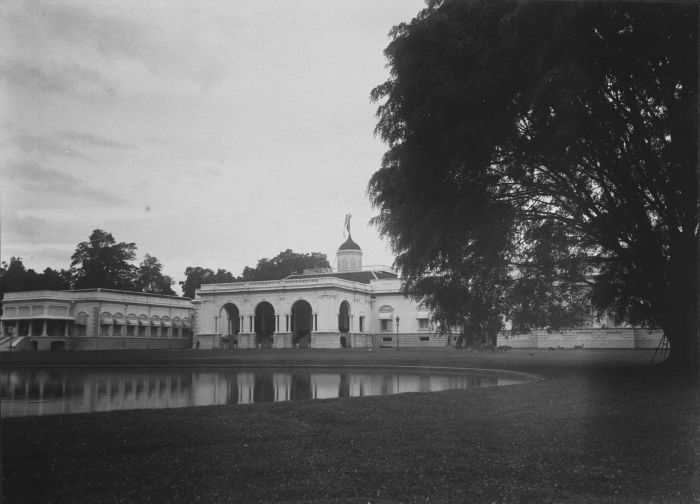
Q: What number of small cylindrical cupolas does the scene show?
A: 1